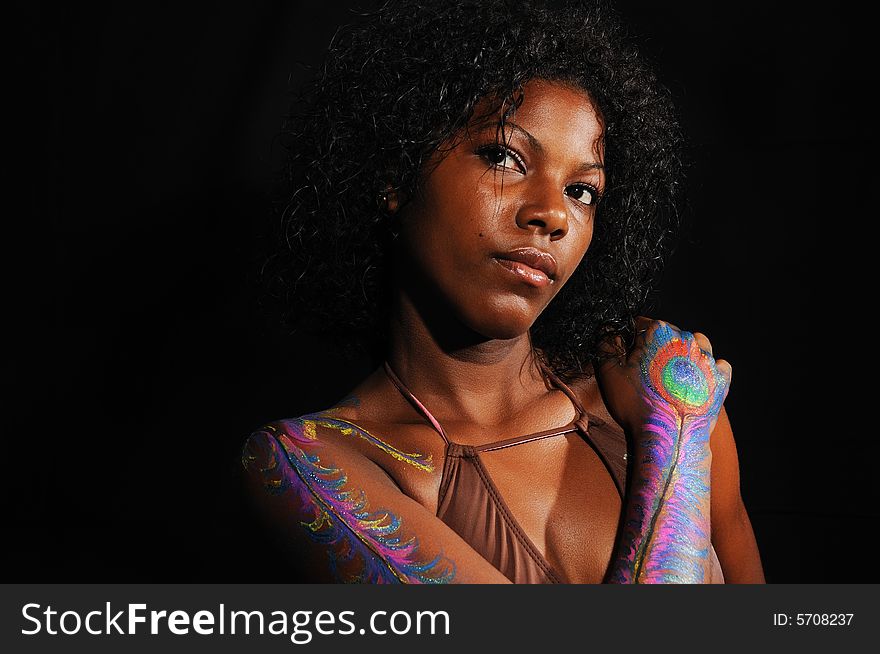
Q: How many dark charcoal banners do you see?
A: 1